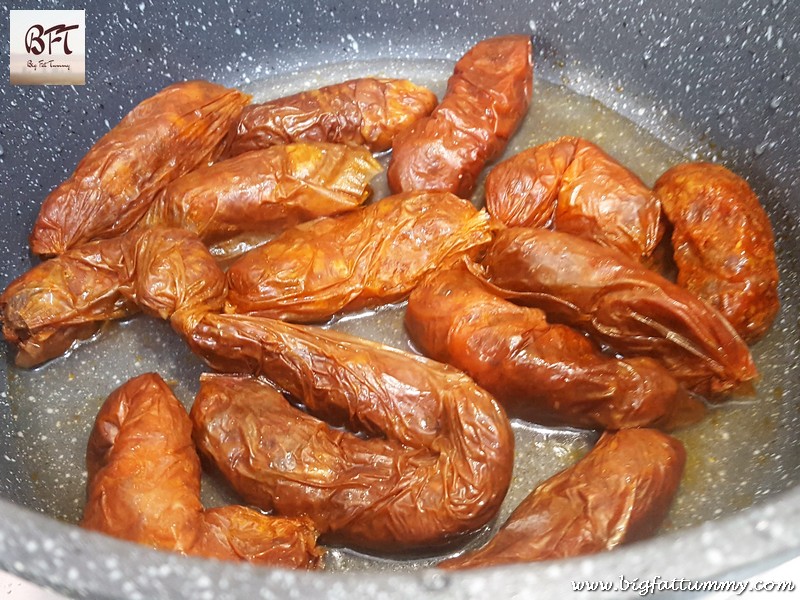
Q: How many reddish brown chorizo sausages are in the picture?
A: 13